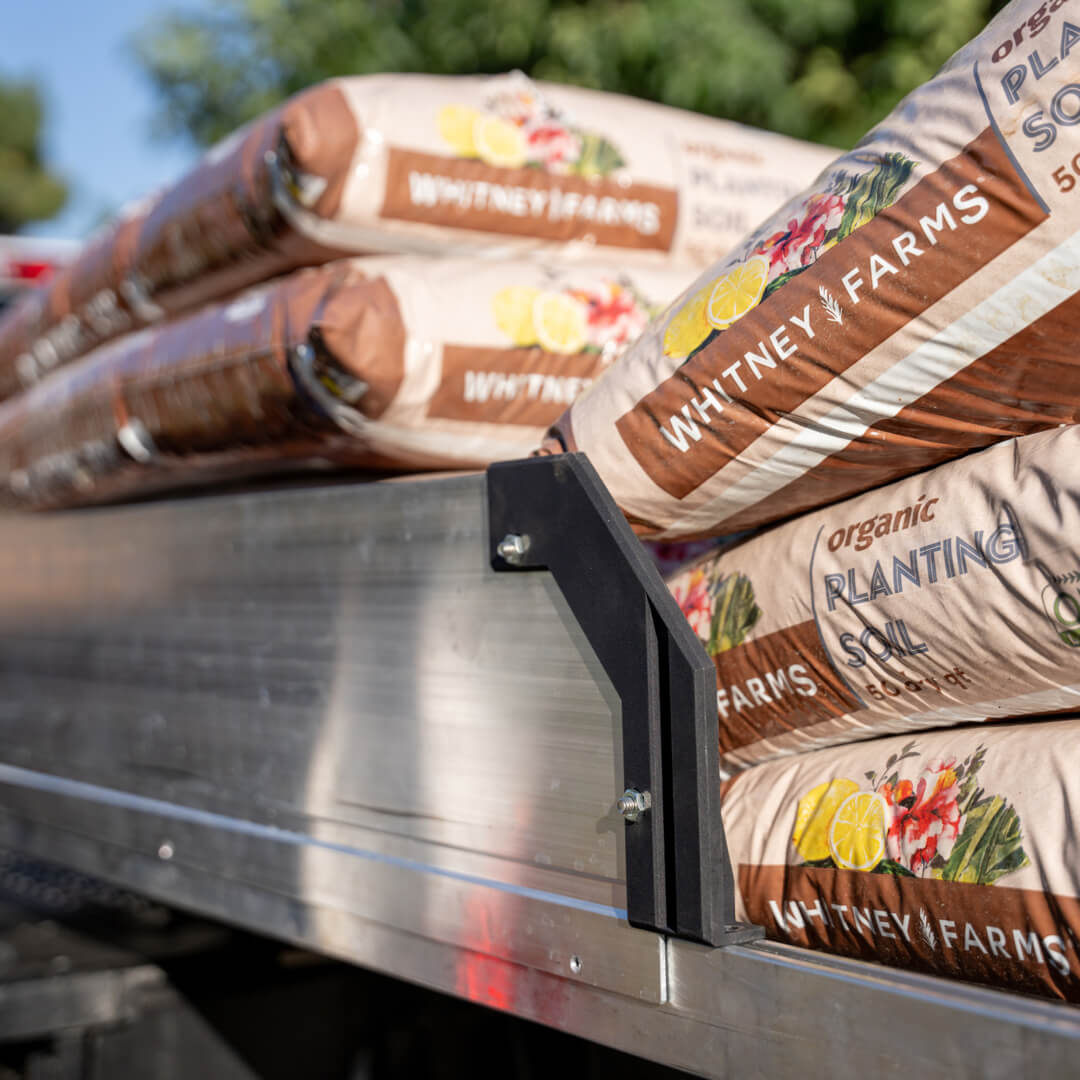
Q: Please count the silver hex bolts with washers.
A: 2